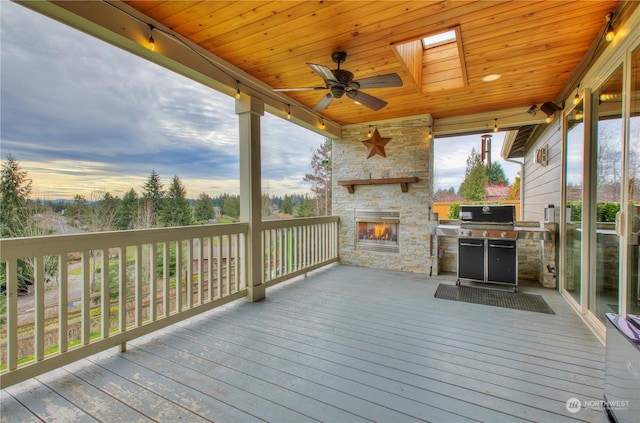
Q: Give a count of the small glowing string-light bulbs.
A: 10